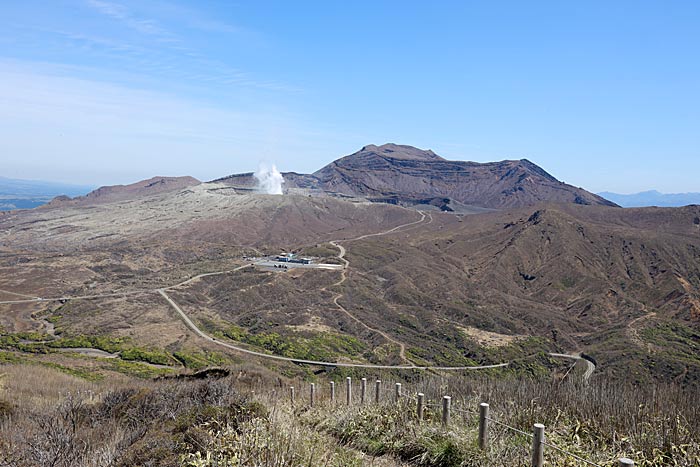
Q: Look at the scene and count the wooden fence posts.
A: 12